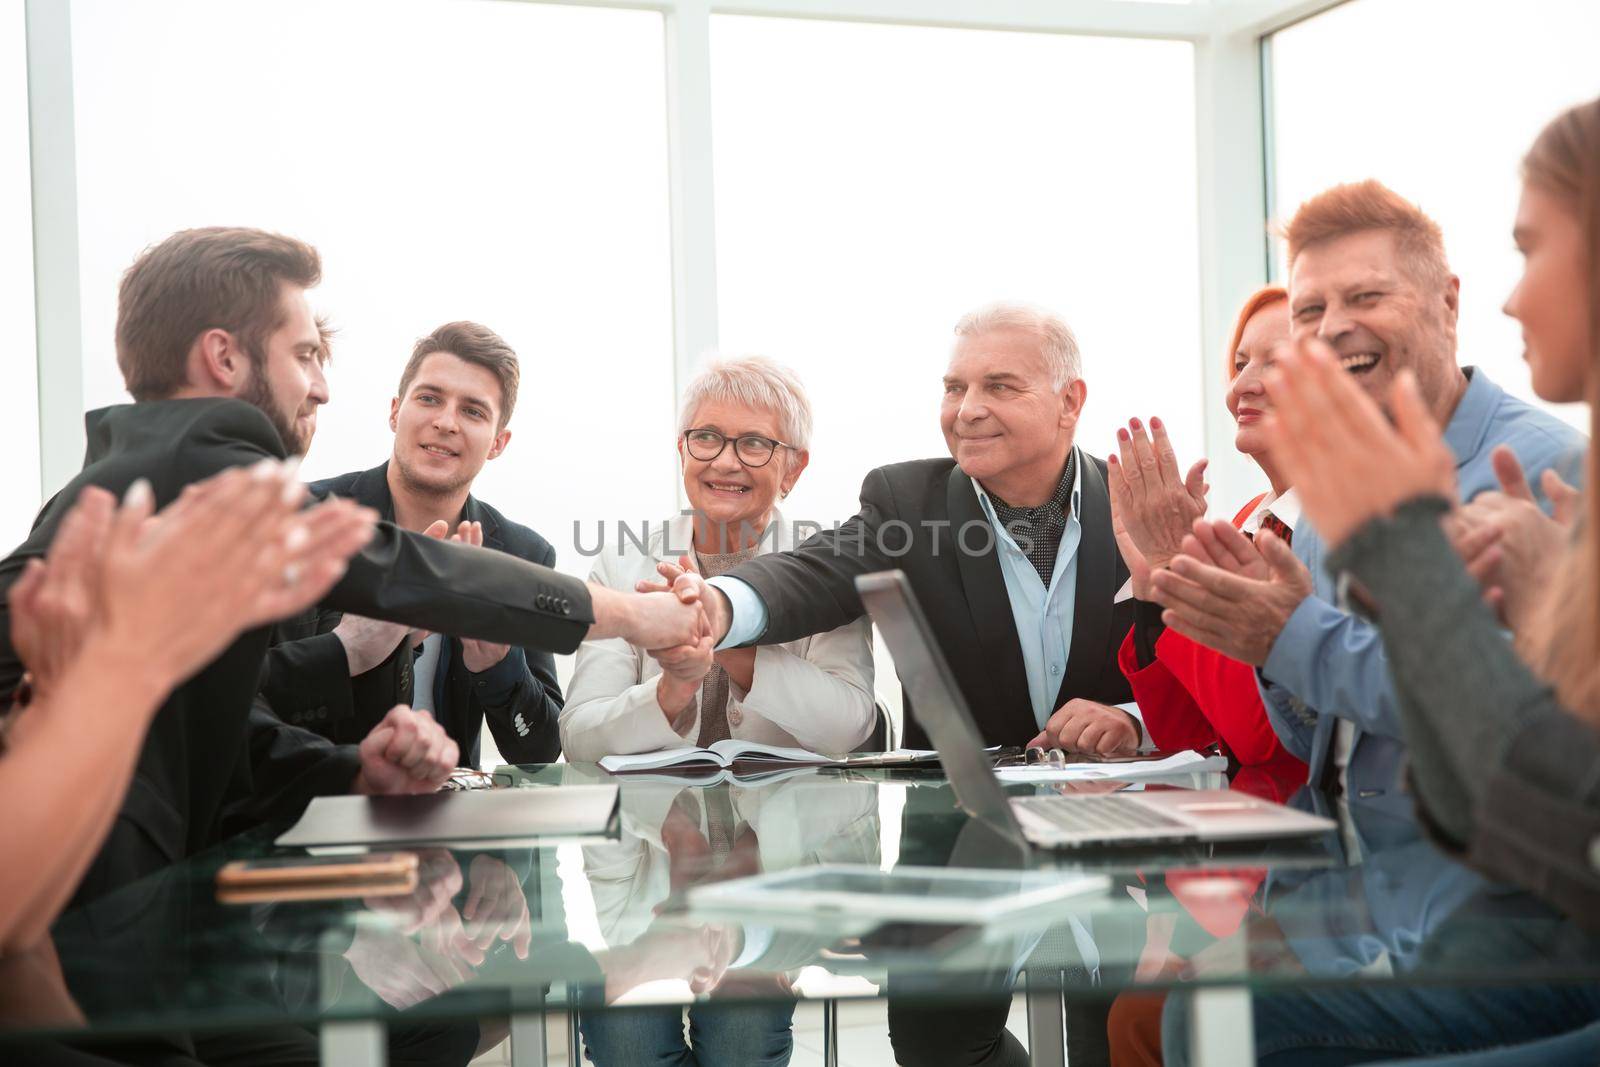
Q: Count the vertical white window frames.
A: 3